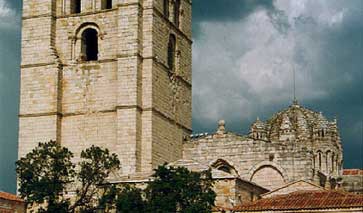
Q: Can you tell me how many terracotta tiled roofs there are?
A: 3